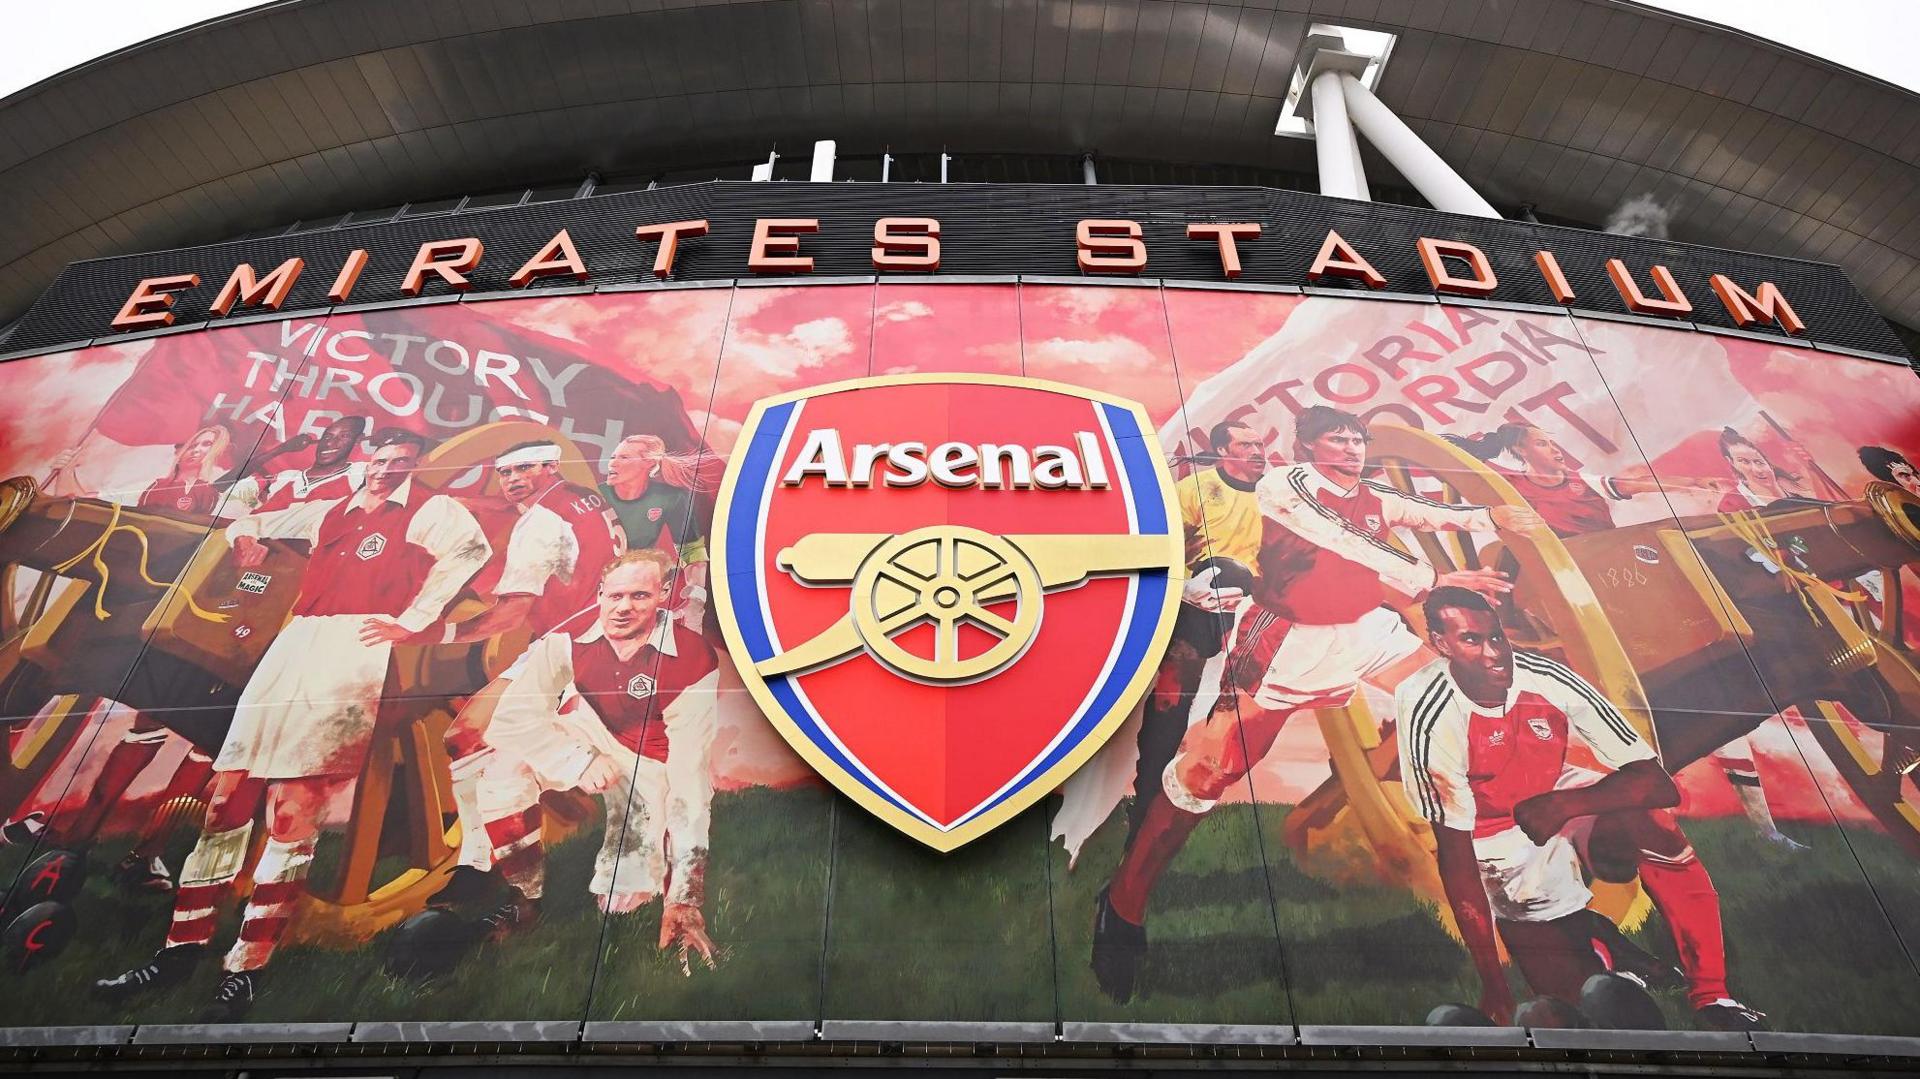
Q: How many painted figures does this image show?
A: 12